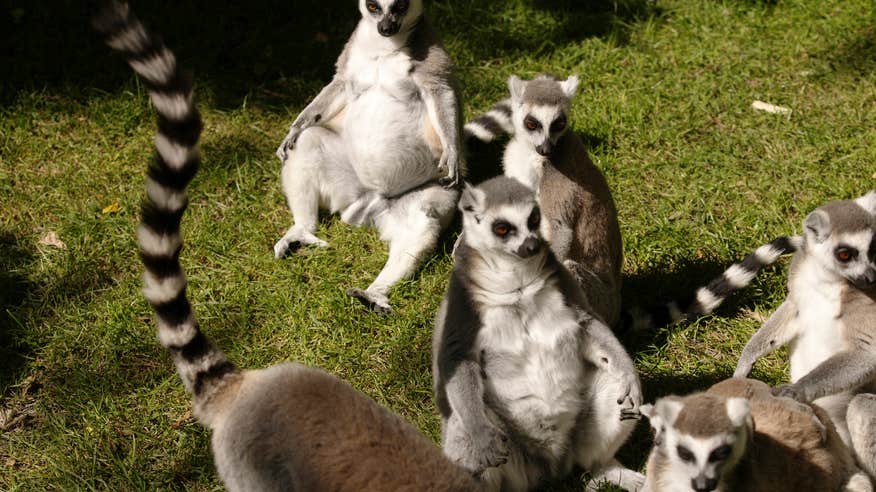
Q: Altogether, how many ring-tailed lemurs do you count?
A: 6